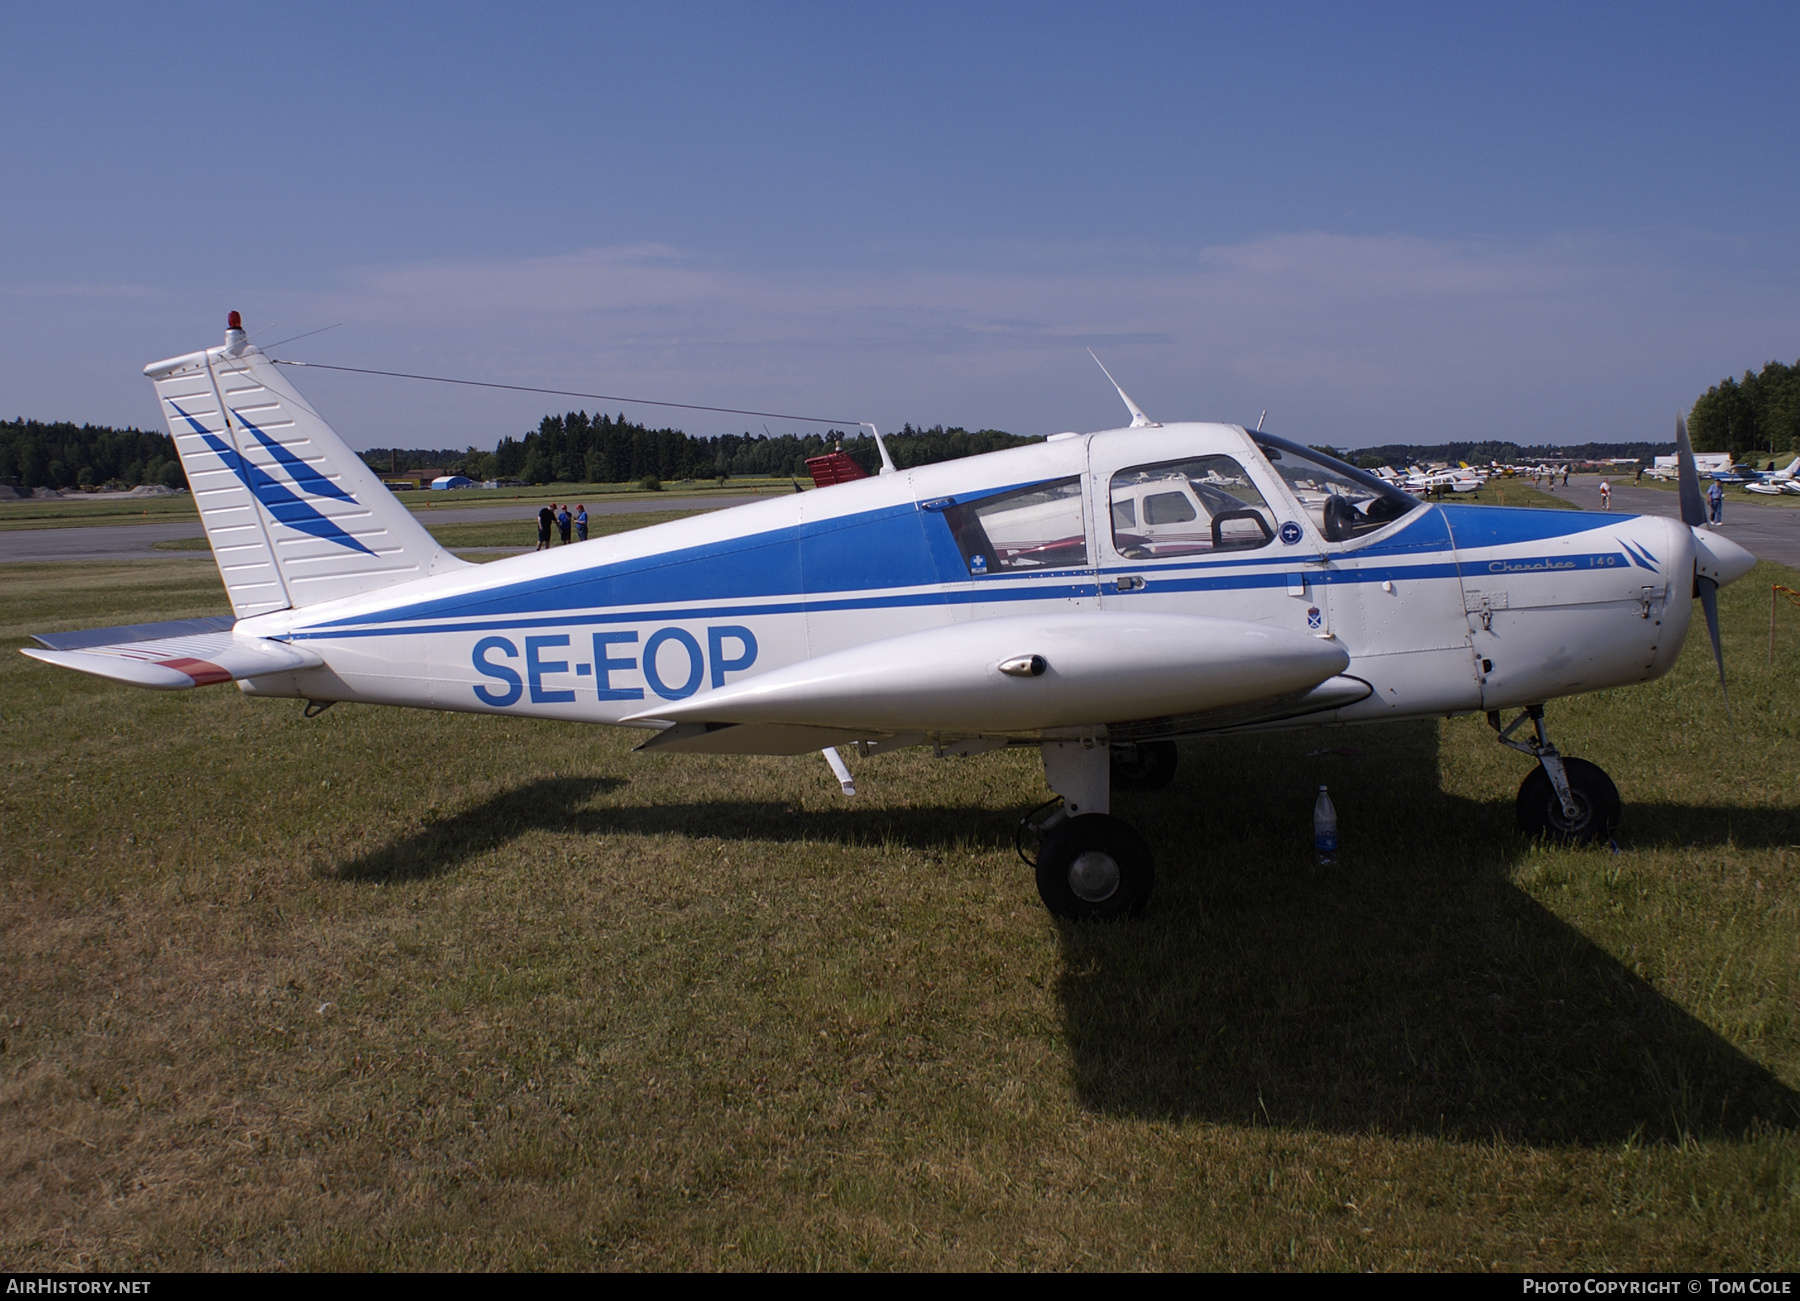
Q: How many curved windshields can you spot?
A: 1